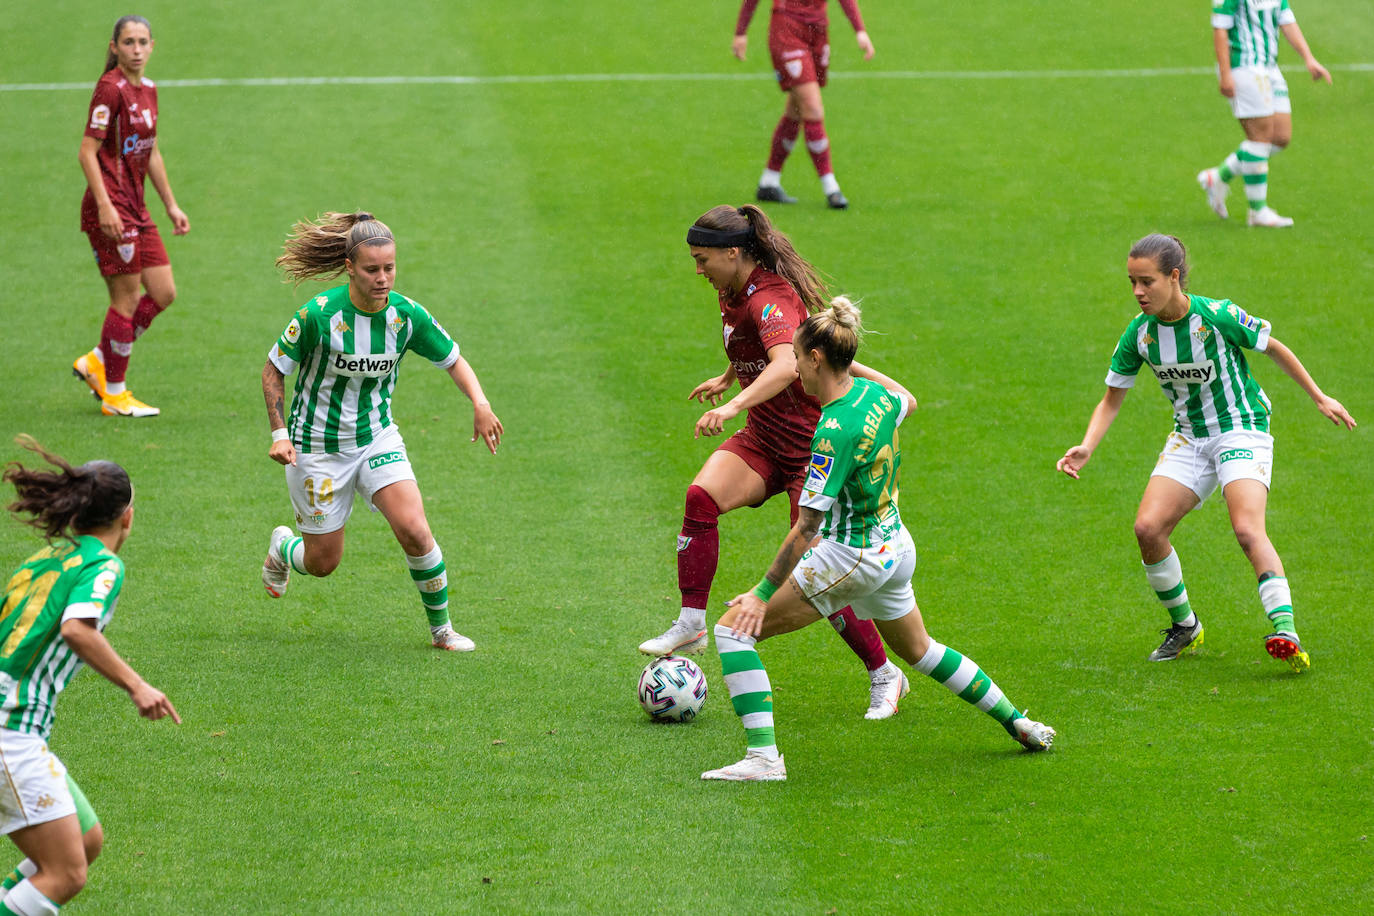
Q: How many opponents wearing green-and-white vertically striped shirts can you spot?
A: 5